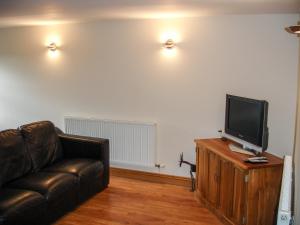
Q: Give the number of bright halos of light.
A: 2